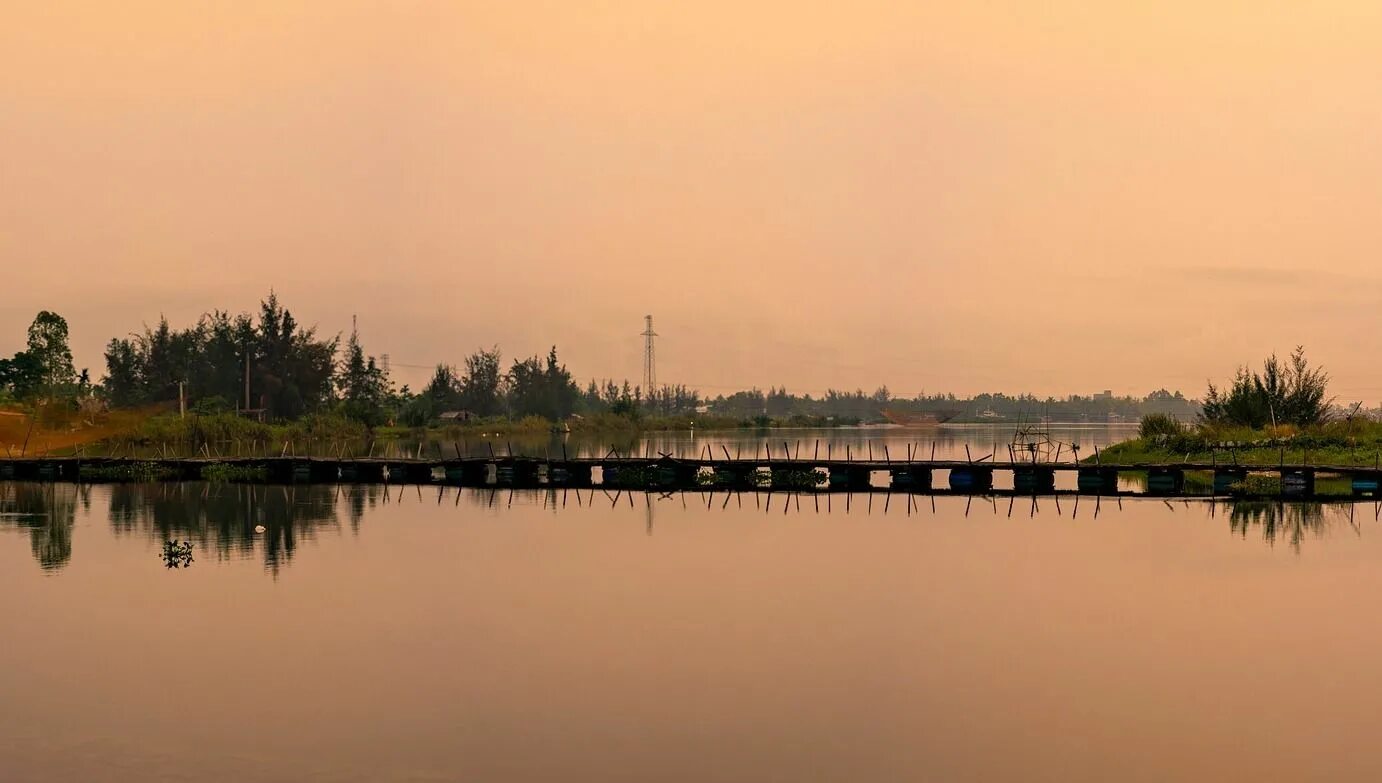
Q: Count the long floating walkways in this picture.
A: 1